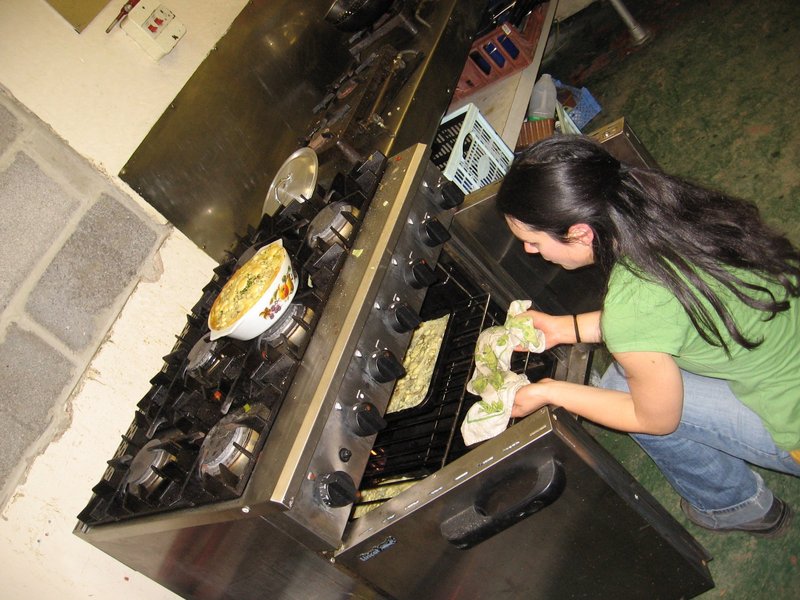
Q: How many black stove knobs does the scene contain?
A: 7